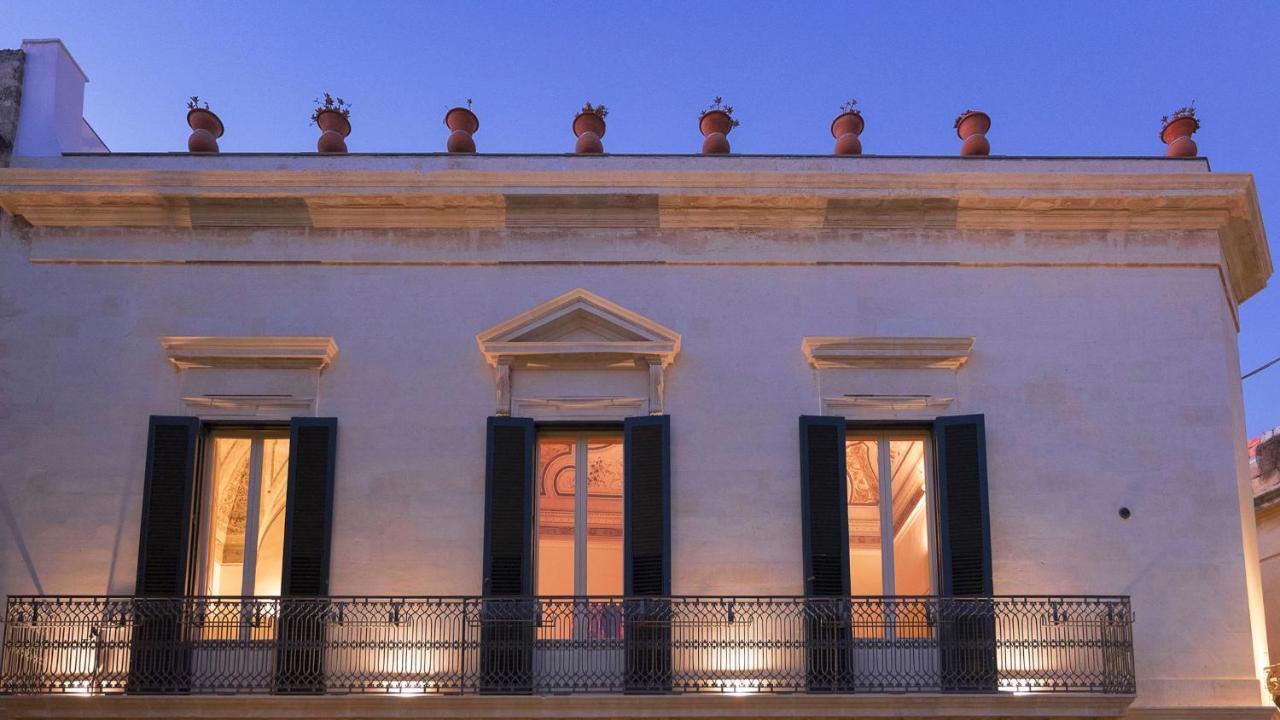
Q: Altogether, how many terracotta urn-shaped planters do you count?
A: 8